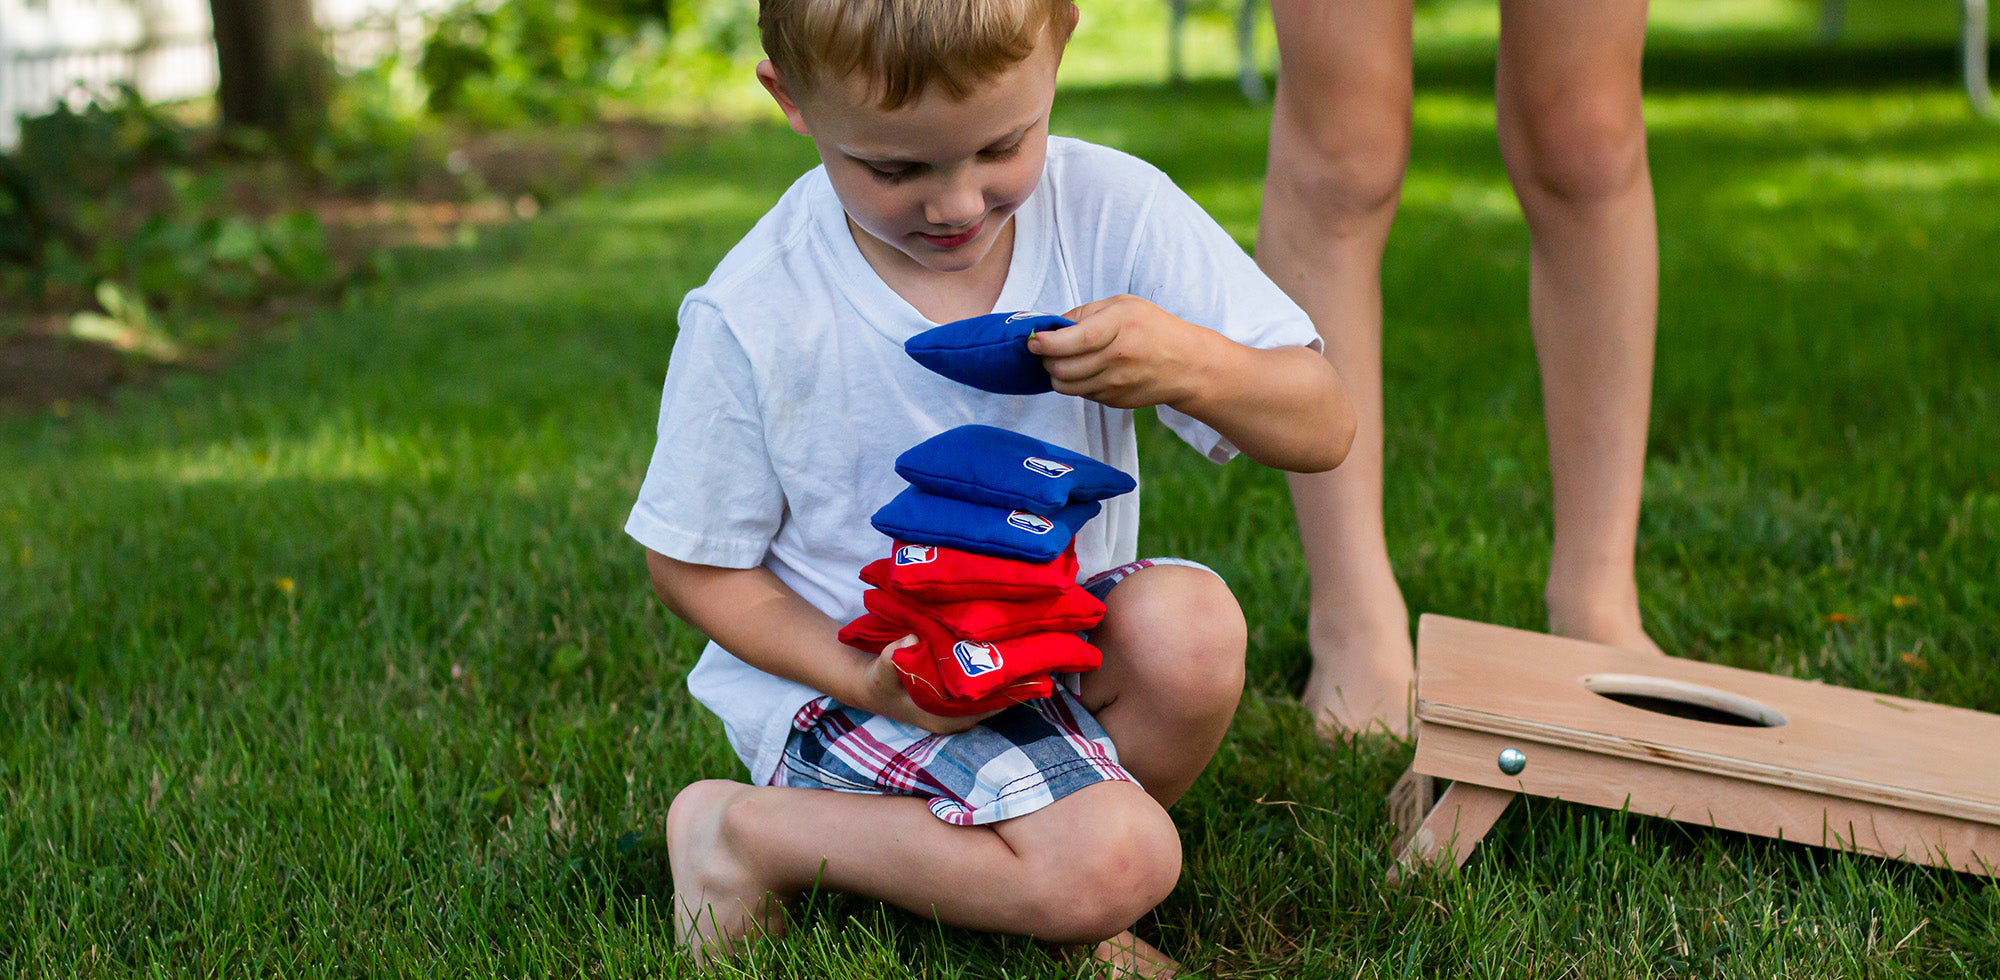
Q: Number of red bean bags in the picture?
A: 4